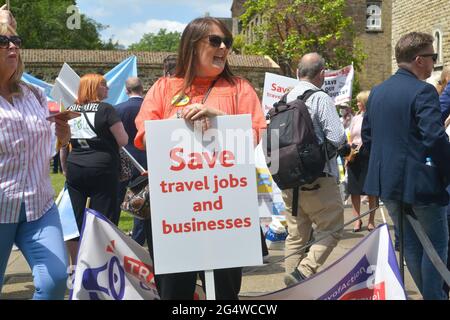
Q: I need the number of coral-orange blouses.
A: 1